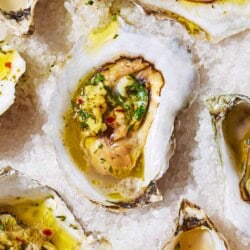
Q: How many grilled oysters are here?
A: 7